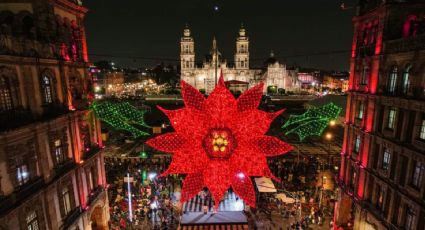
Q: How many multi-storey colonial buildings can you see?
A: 2